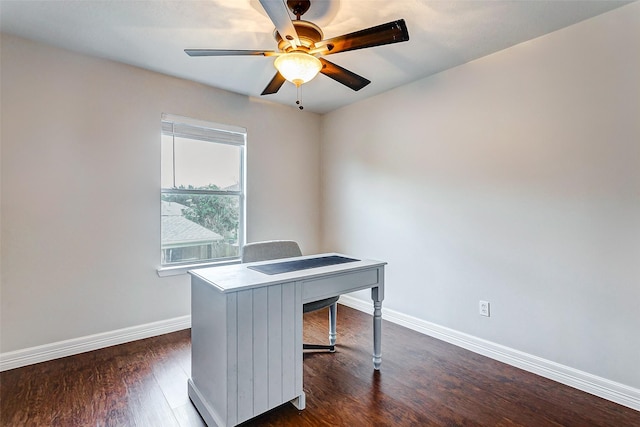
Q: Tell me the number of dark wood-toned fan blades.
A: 3